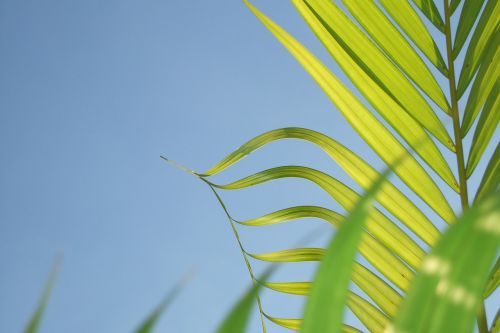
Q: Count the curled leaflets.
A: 6